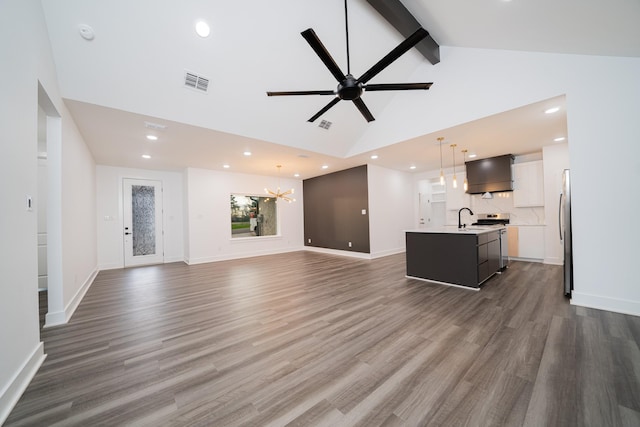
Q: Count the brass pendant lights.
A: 3